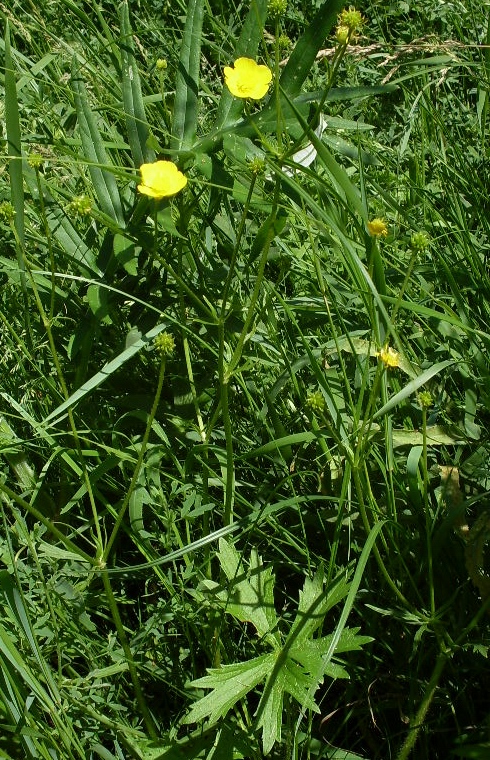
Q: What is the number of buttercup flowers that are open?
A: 2